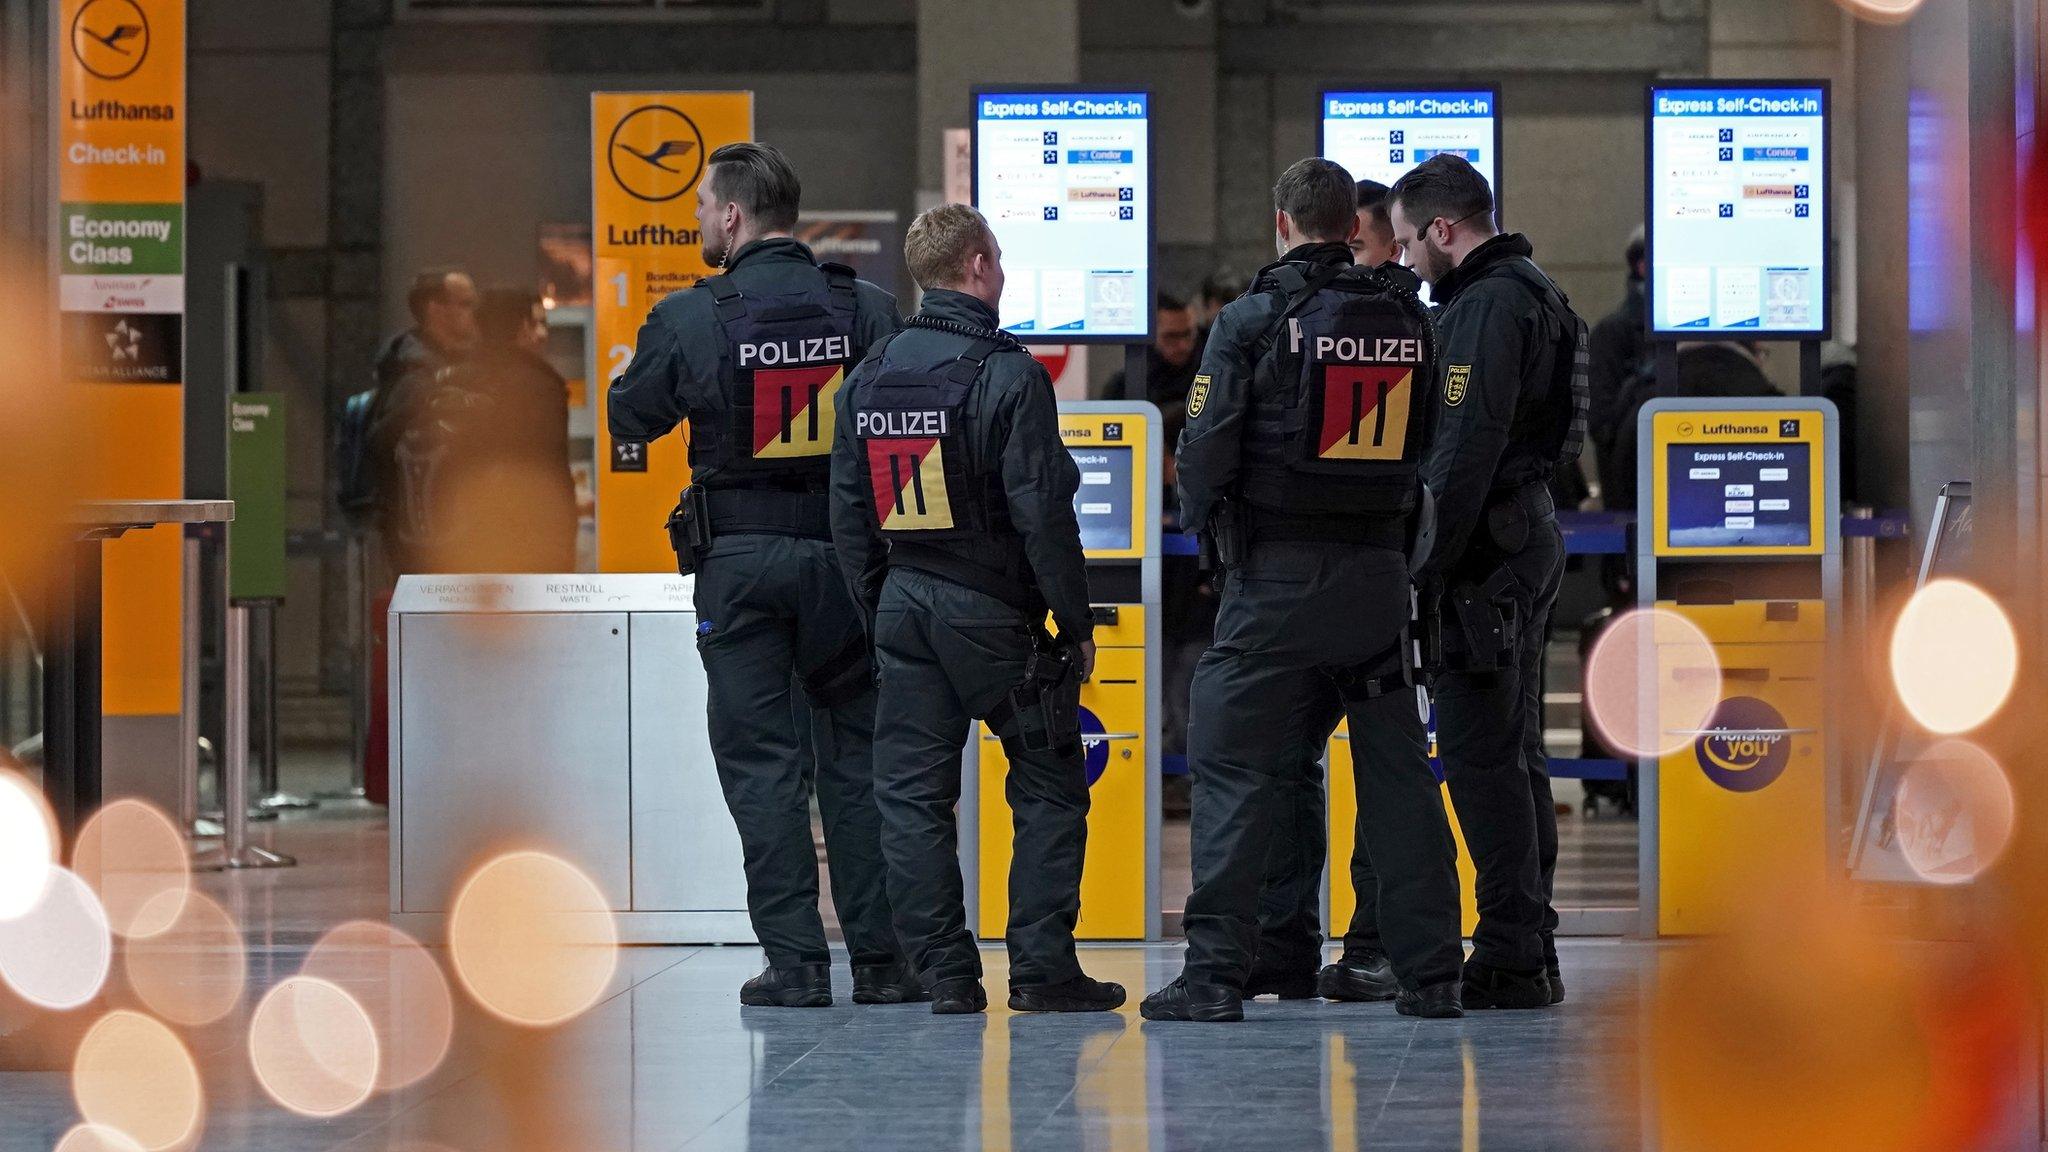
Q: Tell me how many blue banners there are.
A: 3